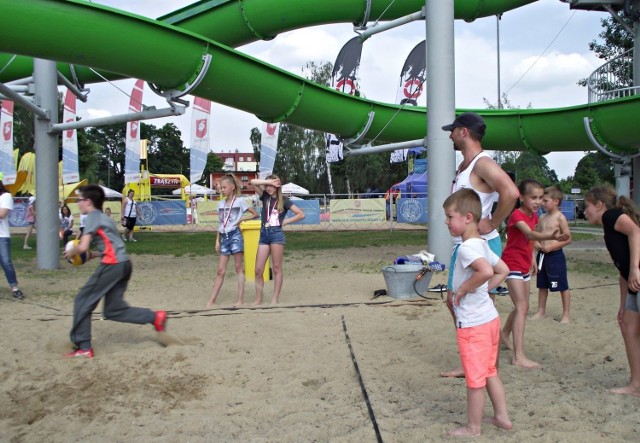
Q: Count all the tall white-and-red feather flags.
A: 5